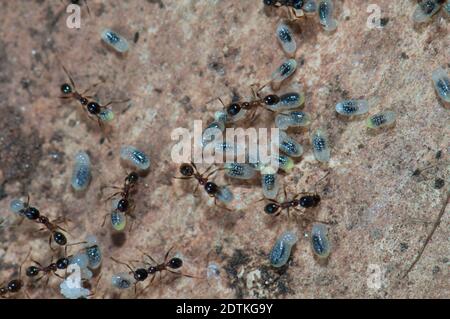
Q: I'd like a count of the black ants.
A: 10